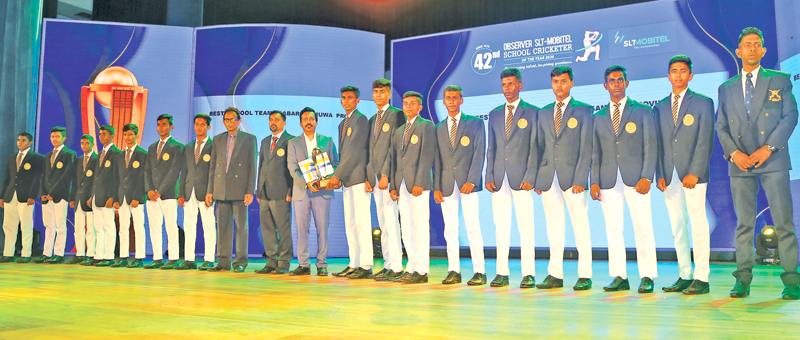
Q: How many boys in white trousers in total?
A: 15